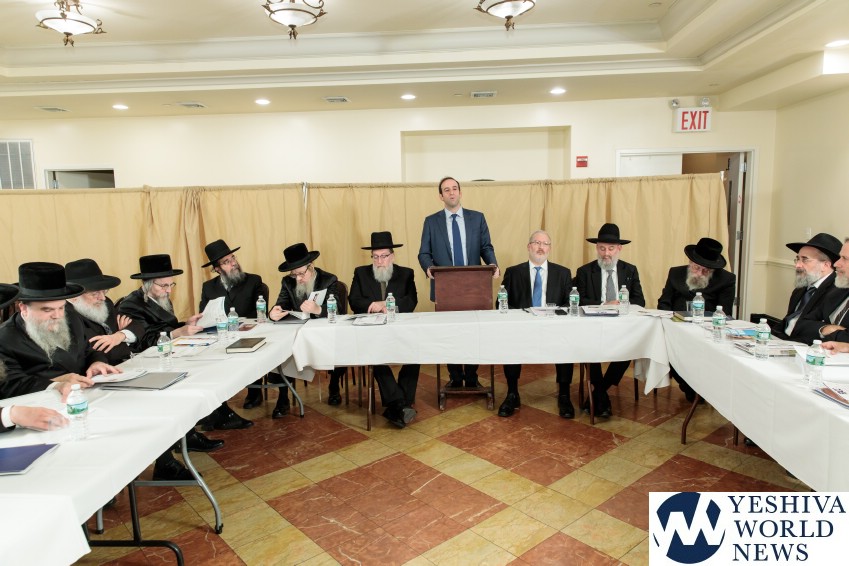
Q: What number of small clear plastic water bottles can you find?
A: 14